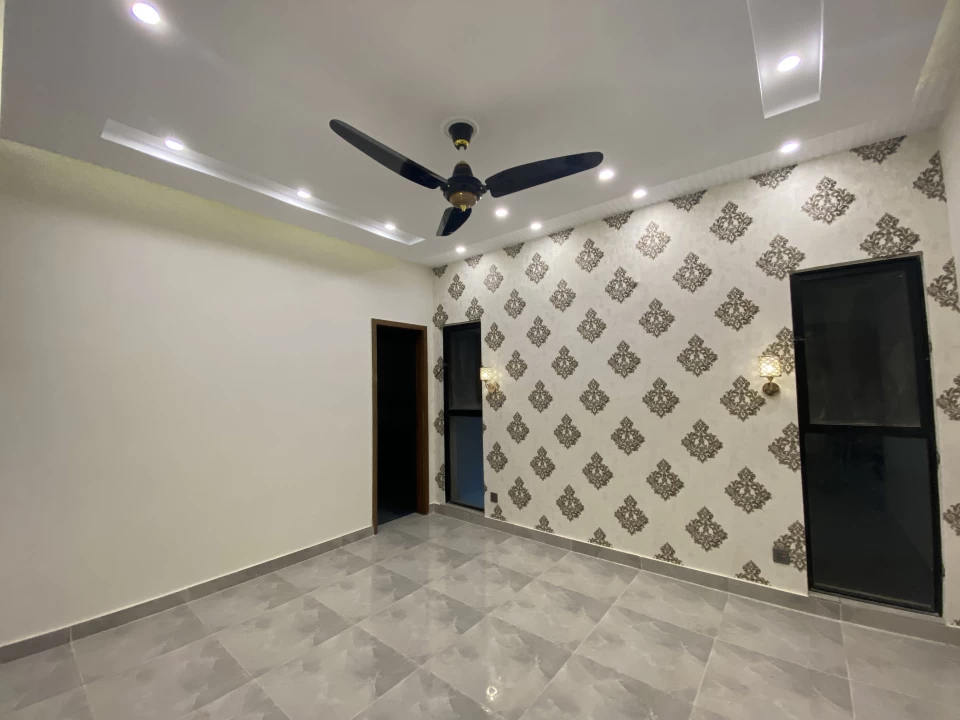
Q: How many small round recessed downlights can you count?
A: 11